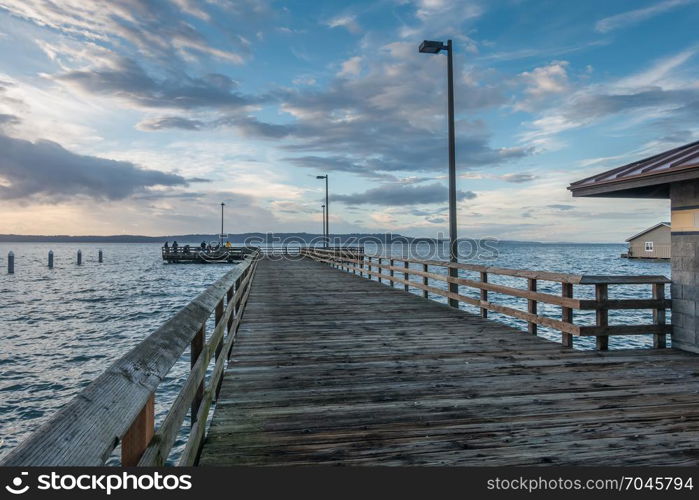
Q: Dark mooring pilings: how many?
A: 4